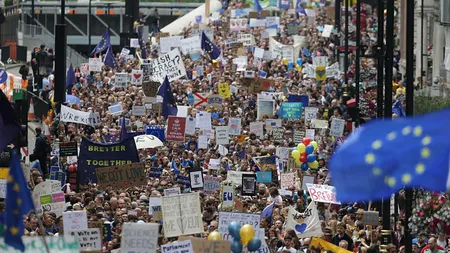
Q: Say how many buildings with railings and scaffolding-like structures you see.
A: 1